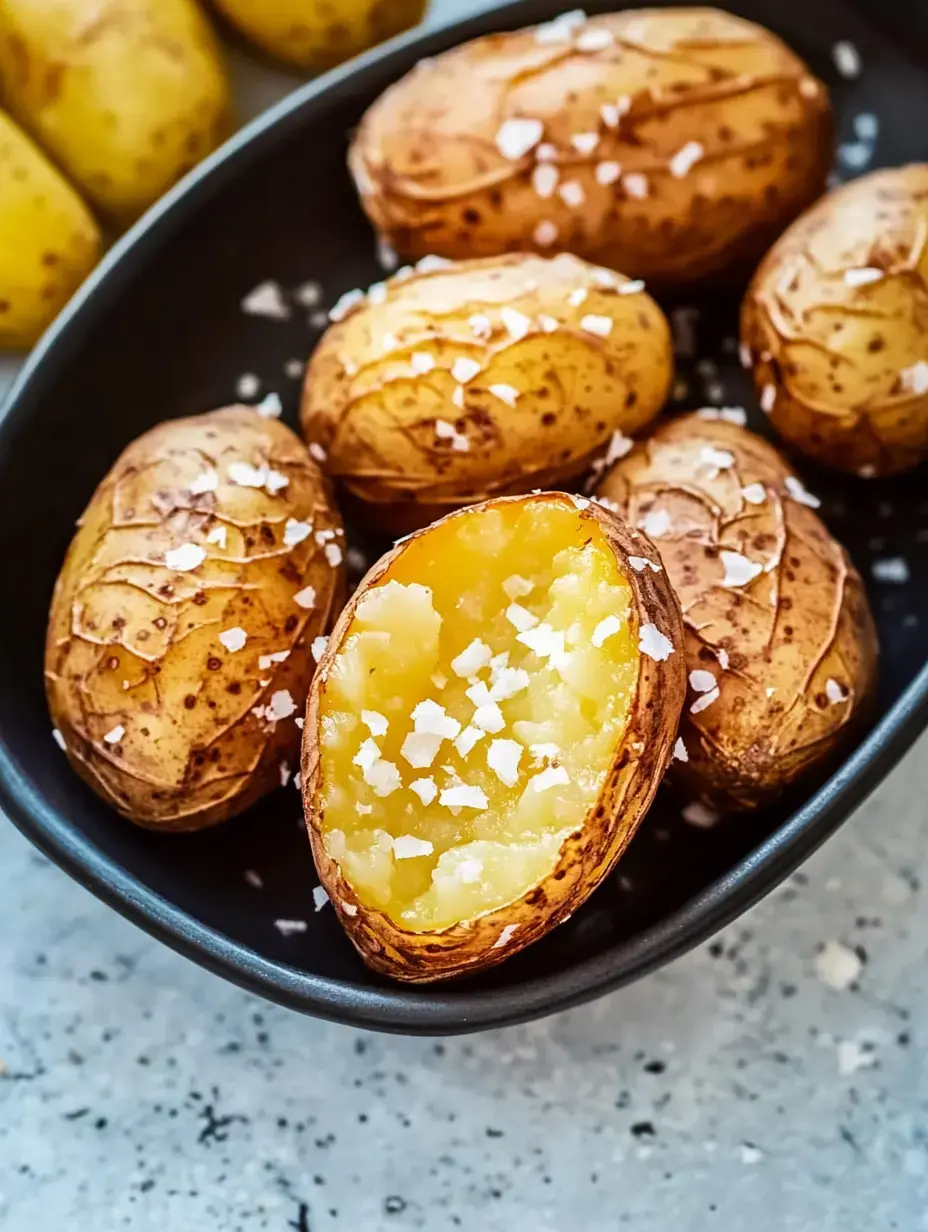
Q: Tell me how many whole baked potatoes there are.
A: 5